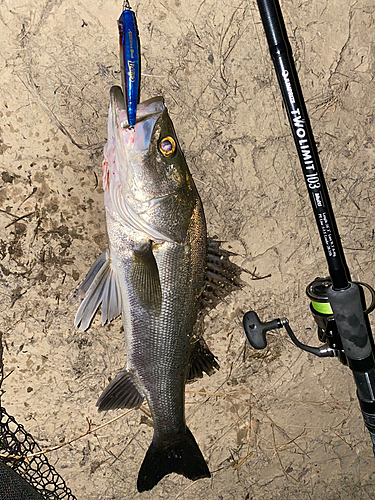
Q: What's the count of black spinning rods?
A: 1